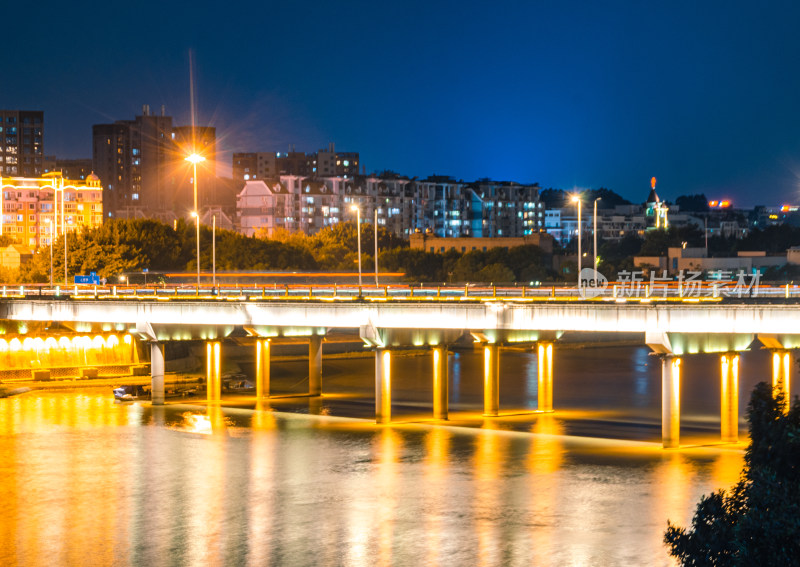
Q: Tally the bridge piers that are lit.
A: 9